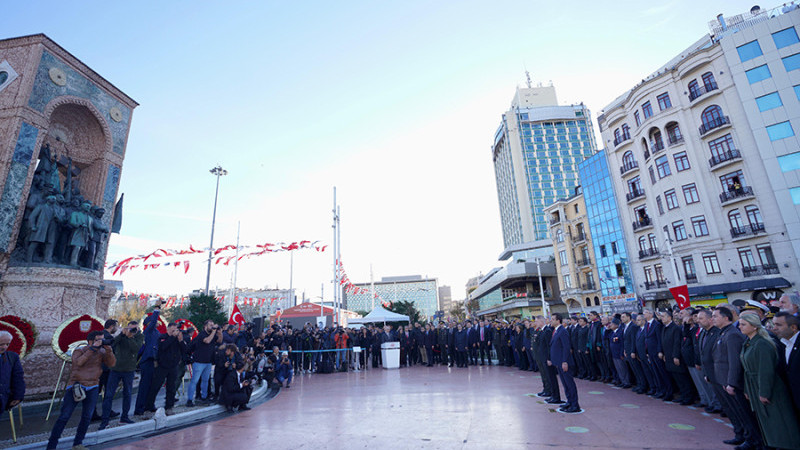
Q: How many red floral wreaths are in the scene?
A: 5